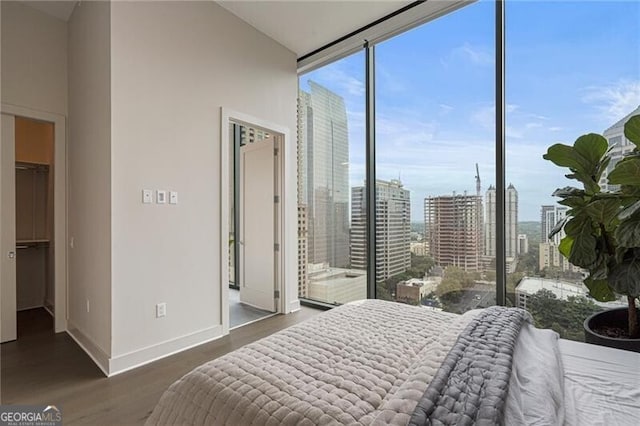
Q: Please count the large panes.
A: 3